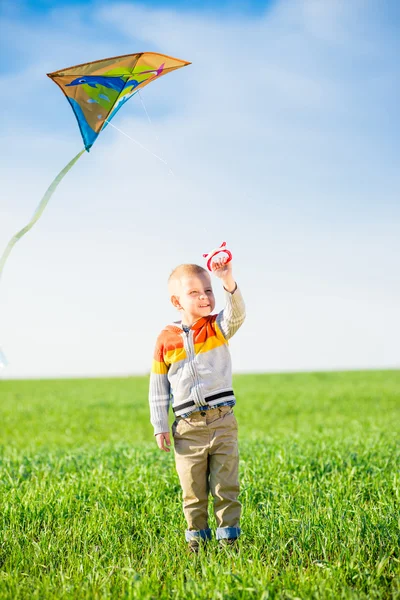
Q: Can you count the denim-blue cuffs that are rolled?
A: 2